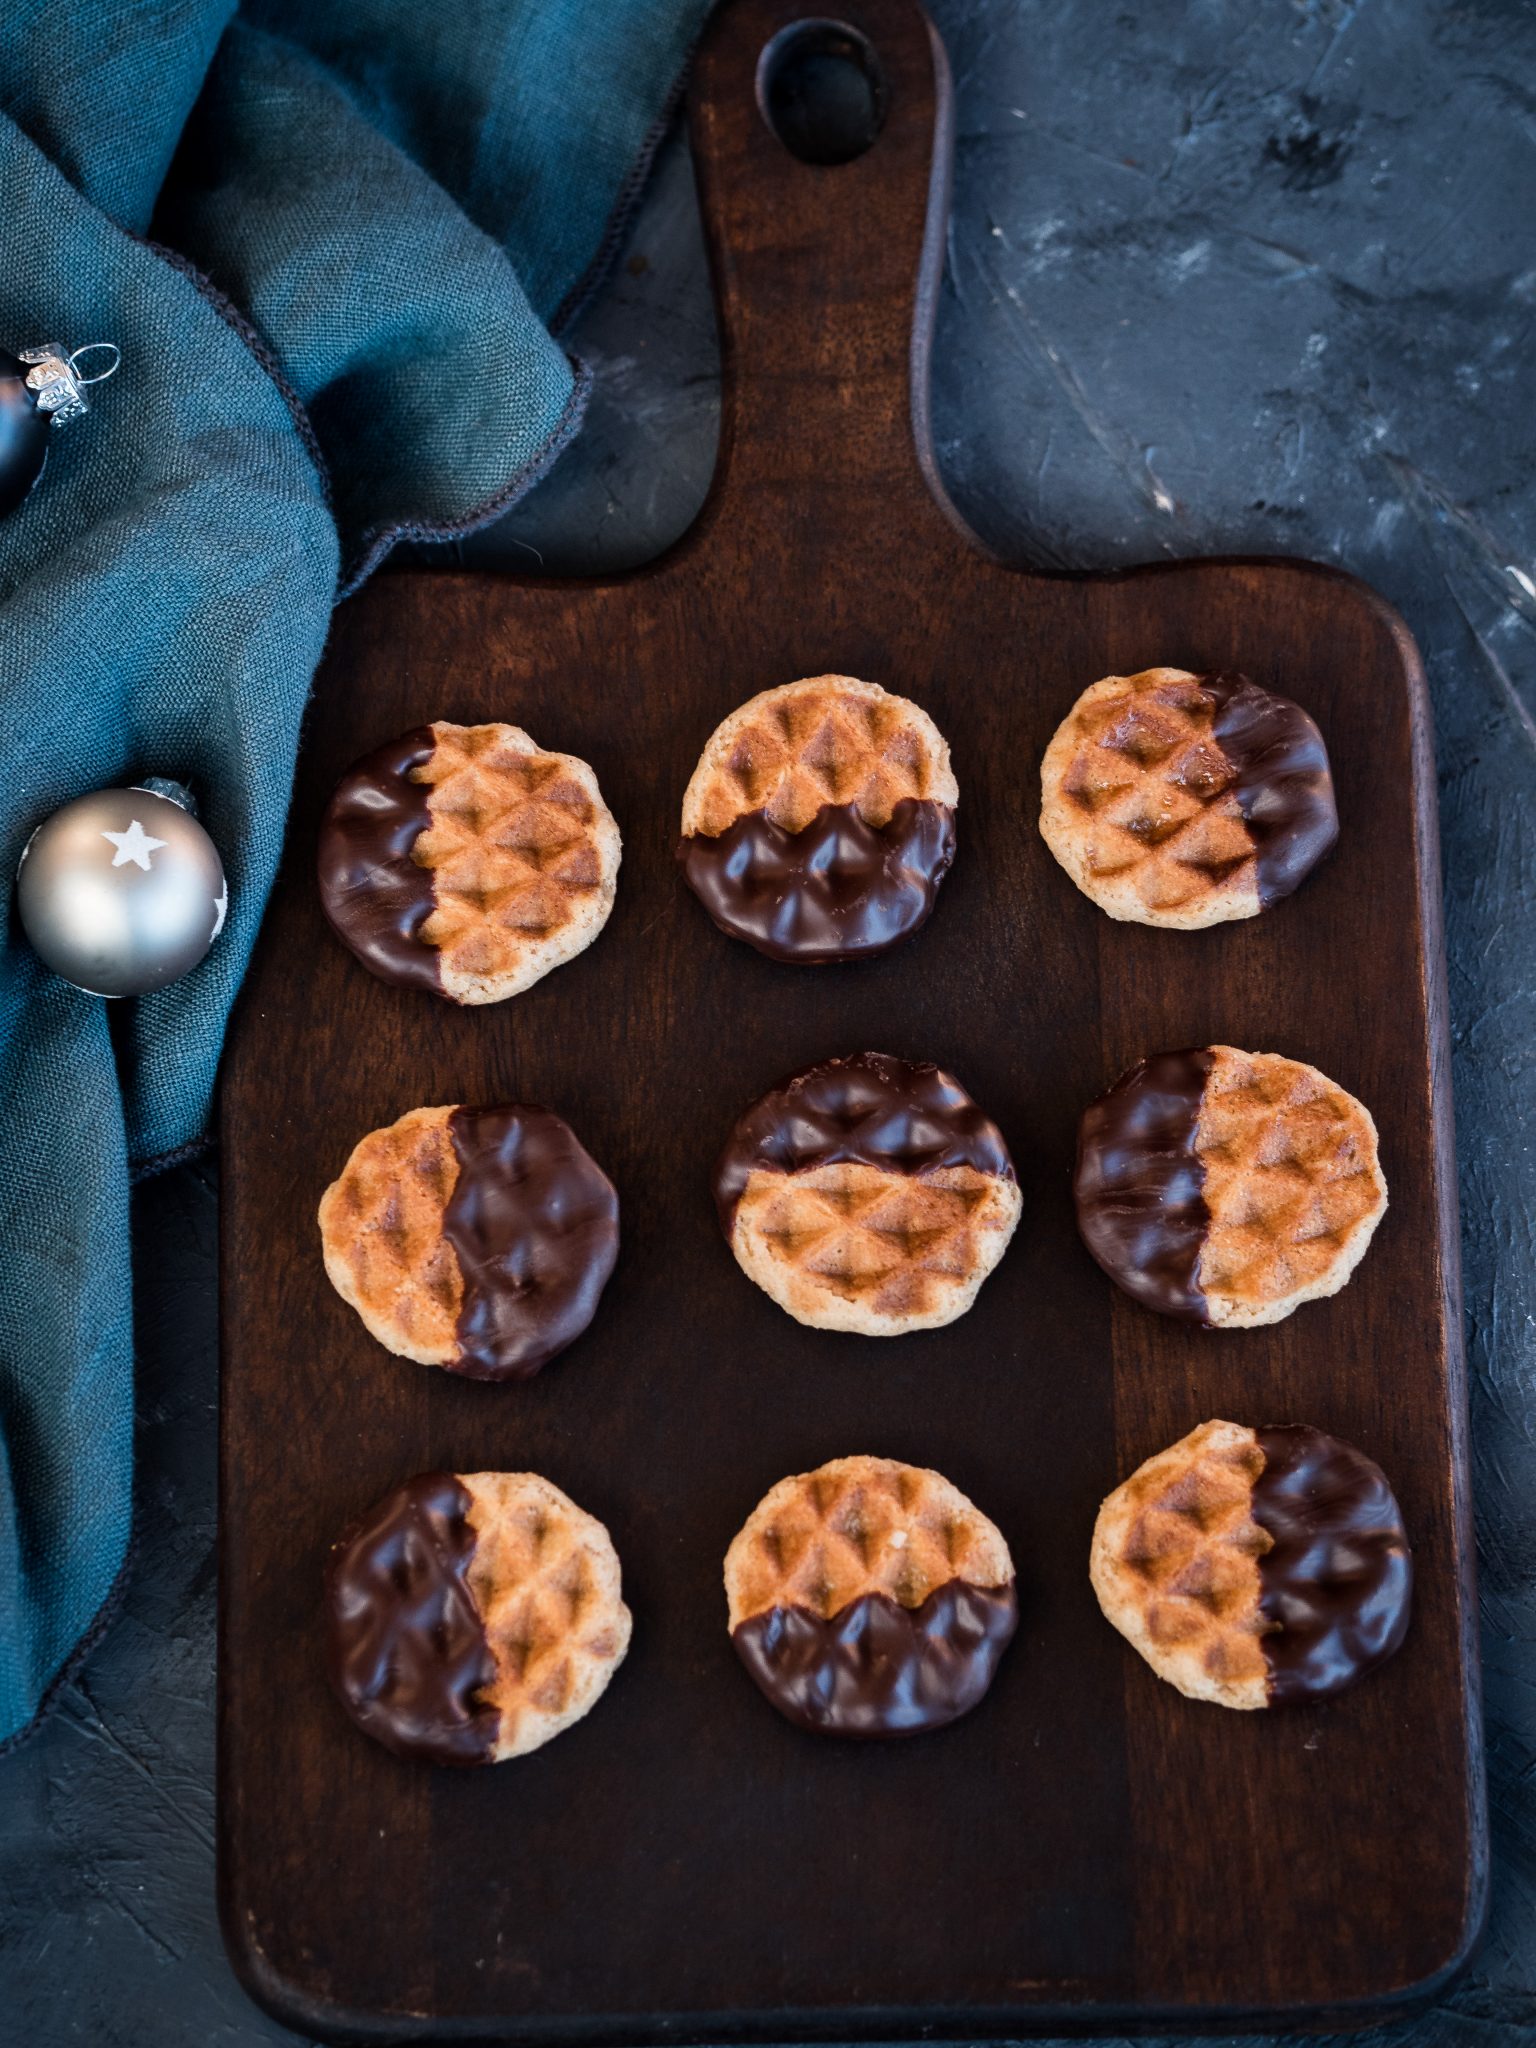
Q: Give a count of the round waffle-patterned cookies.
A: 9